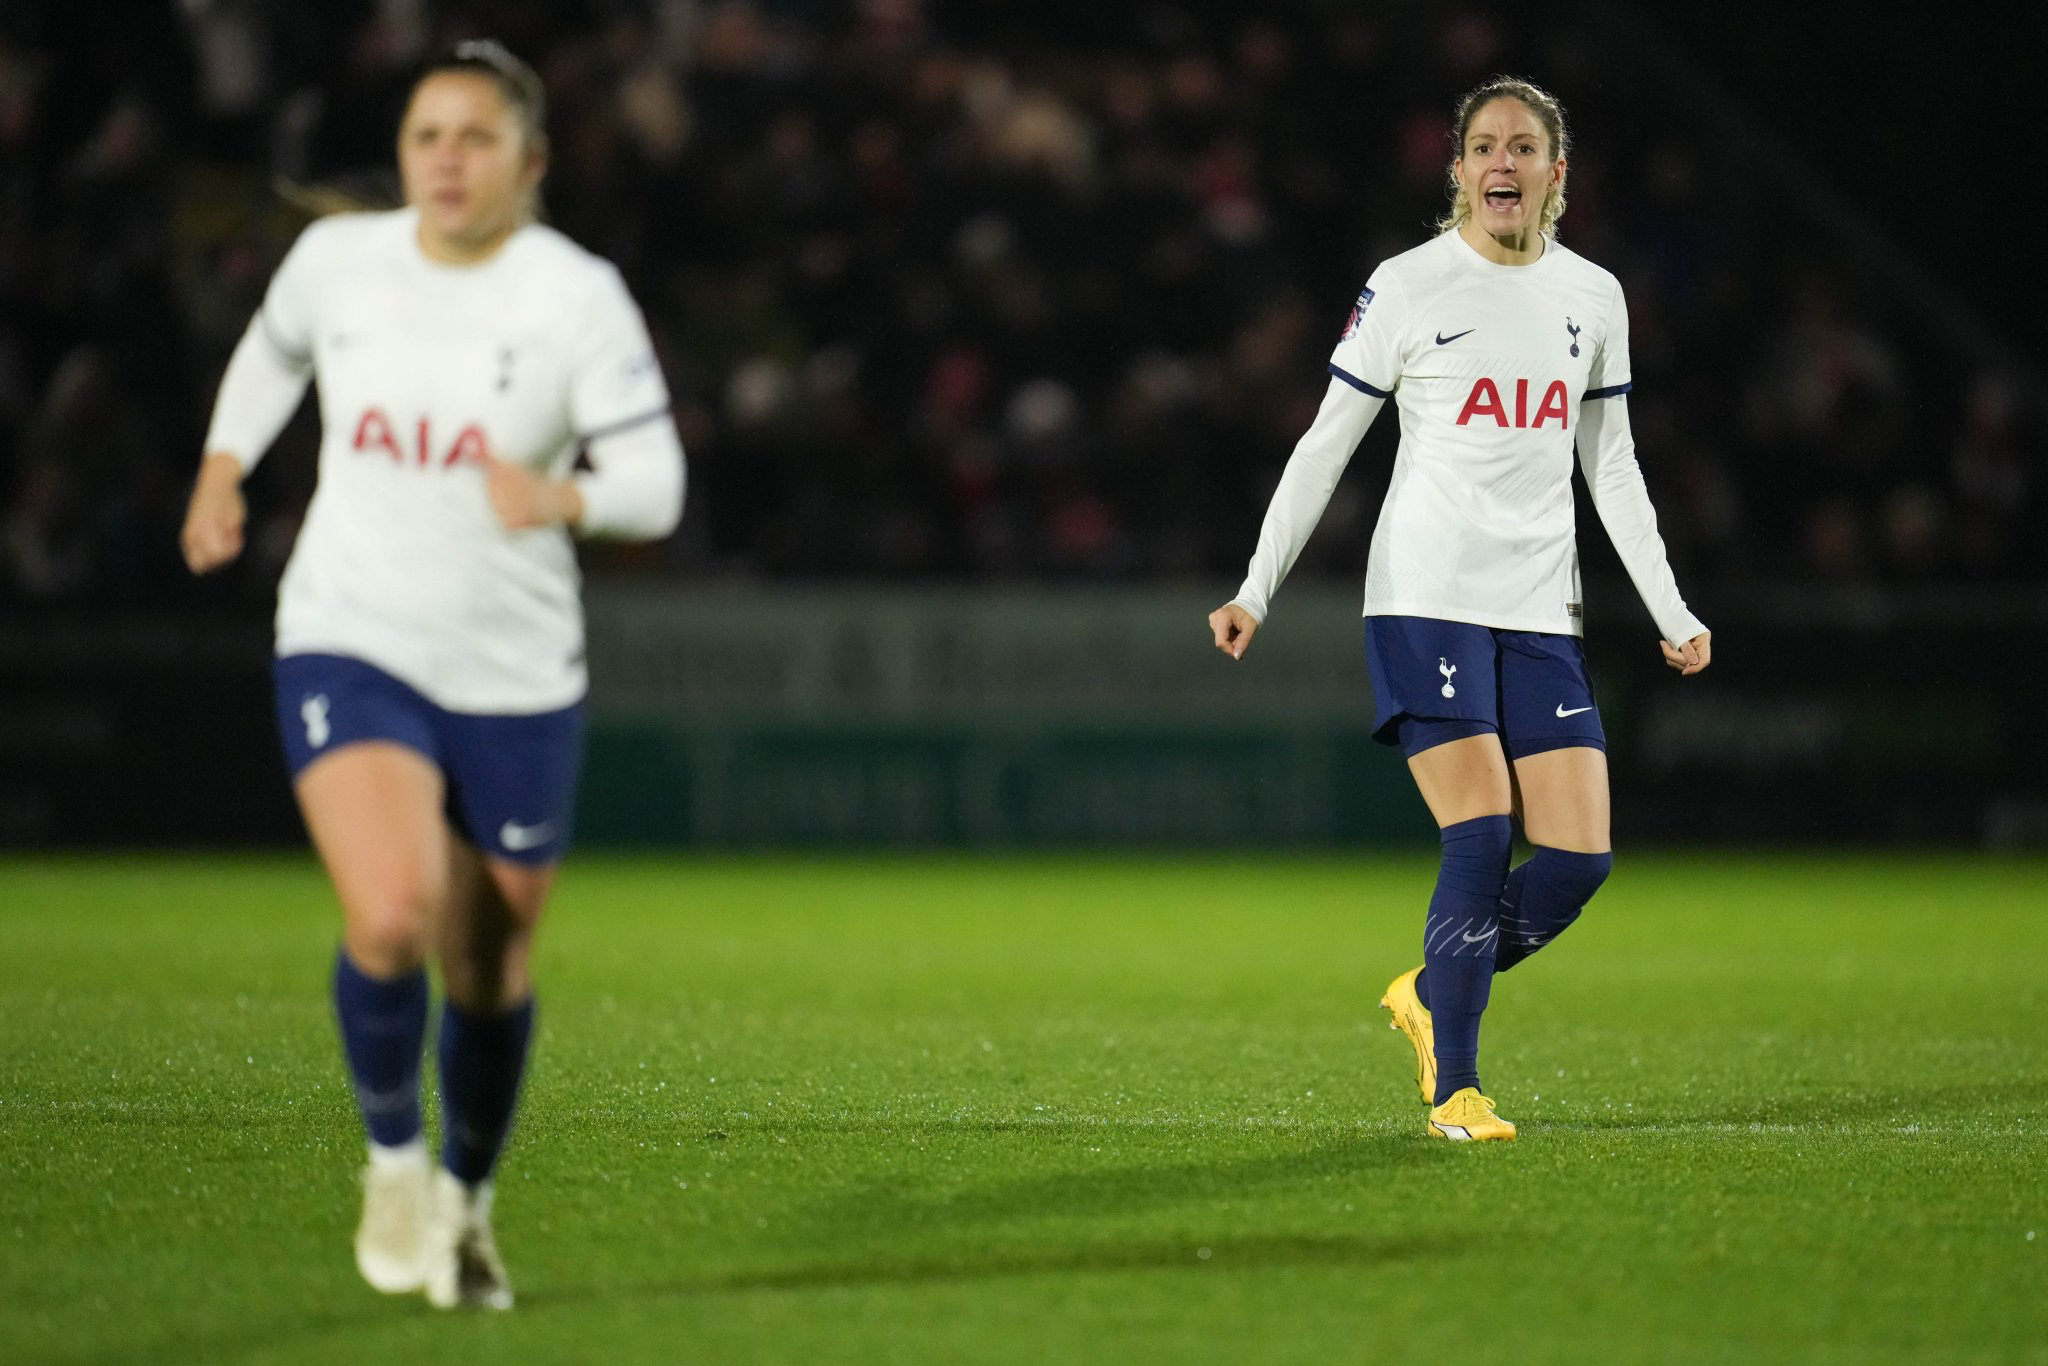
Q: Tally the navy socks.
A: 4